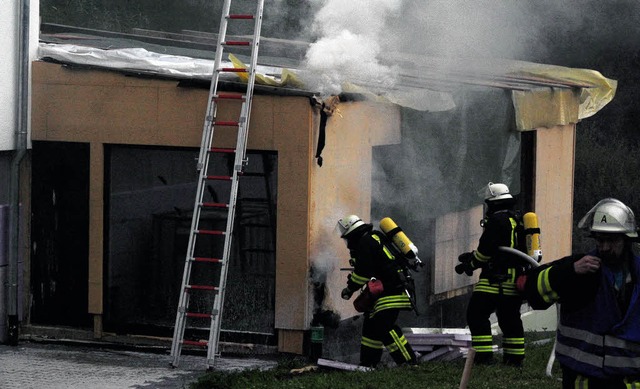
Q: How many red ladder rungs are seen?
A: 13